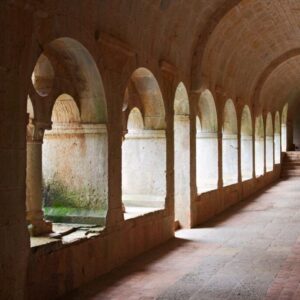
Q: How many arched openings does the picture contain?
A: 10